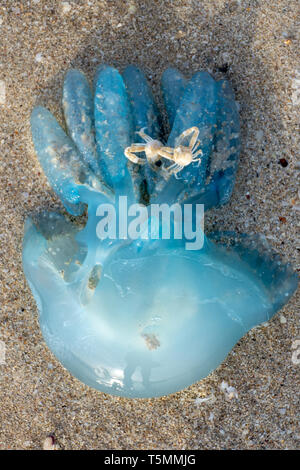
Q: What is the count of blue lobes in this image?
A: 7